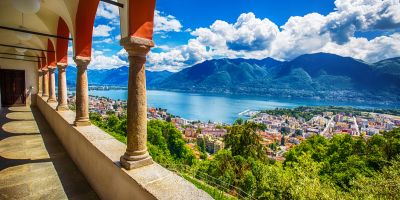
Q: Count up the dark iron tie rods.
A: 5